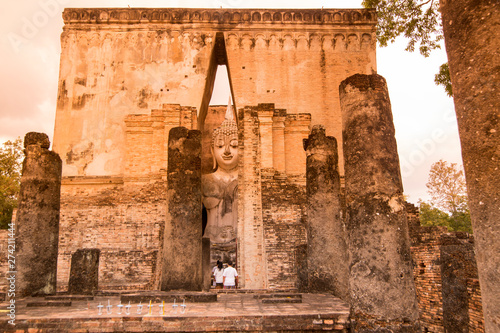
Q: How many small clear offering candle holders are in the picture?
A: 9